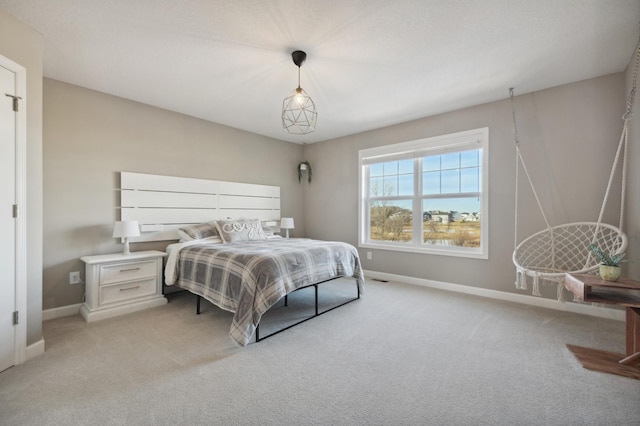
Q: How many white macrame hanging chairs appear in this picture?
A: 1